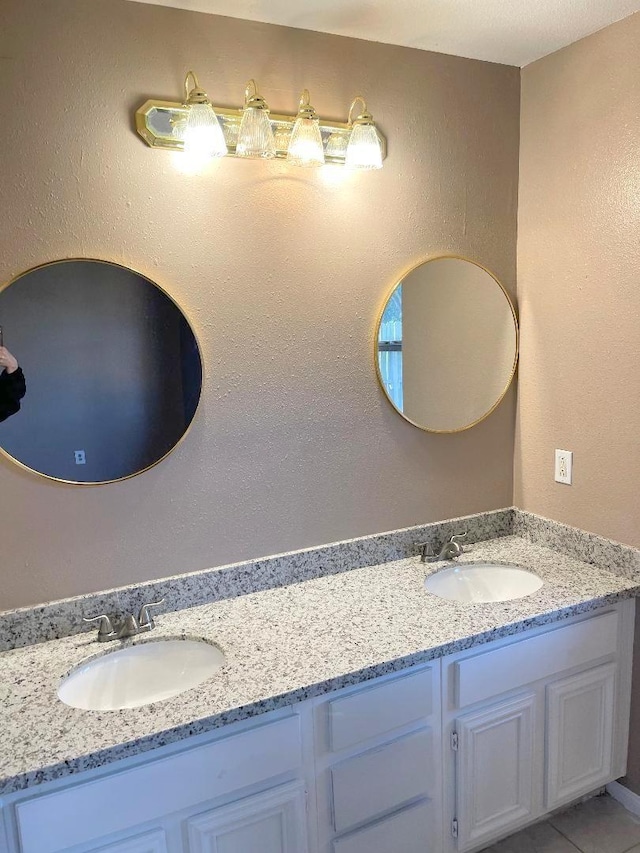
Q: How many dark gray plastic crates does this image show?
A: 0